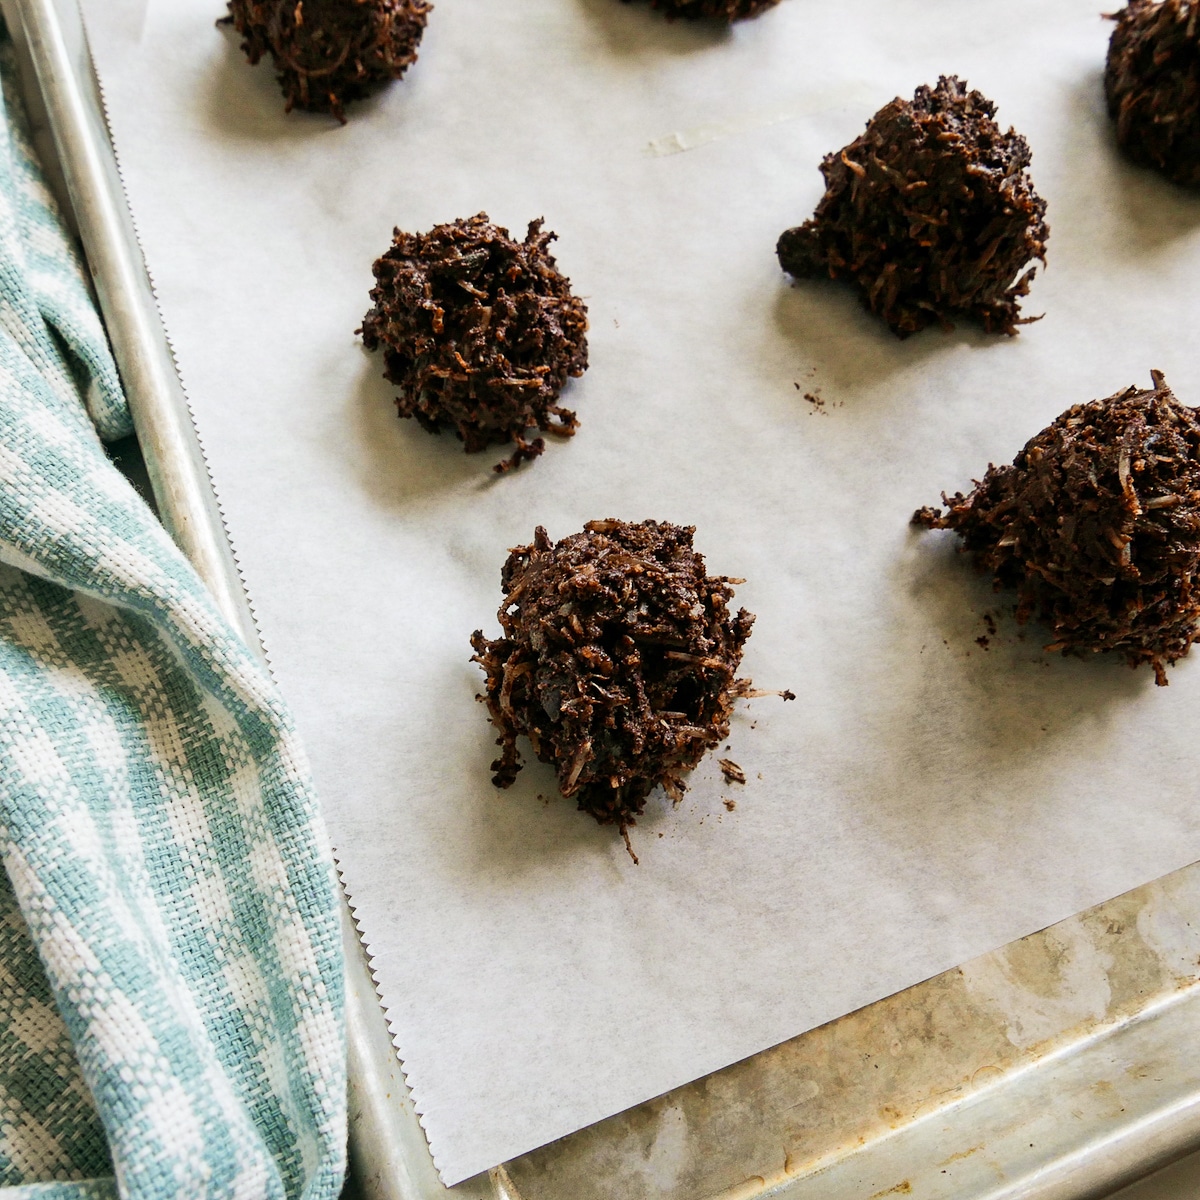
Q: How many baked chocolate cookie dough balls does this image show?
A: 7